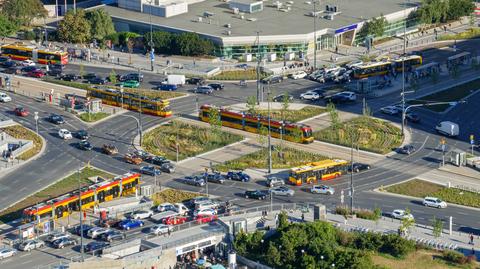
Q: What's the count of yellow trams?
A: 3